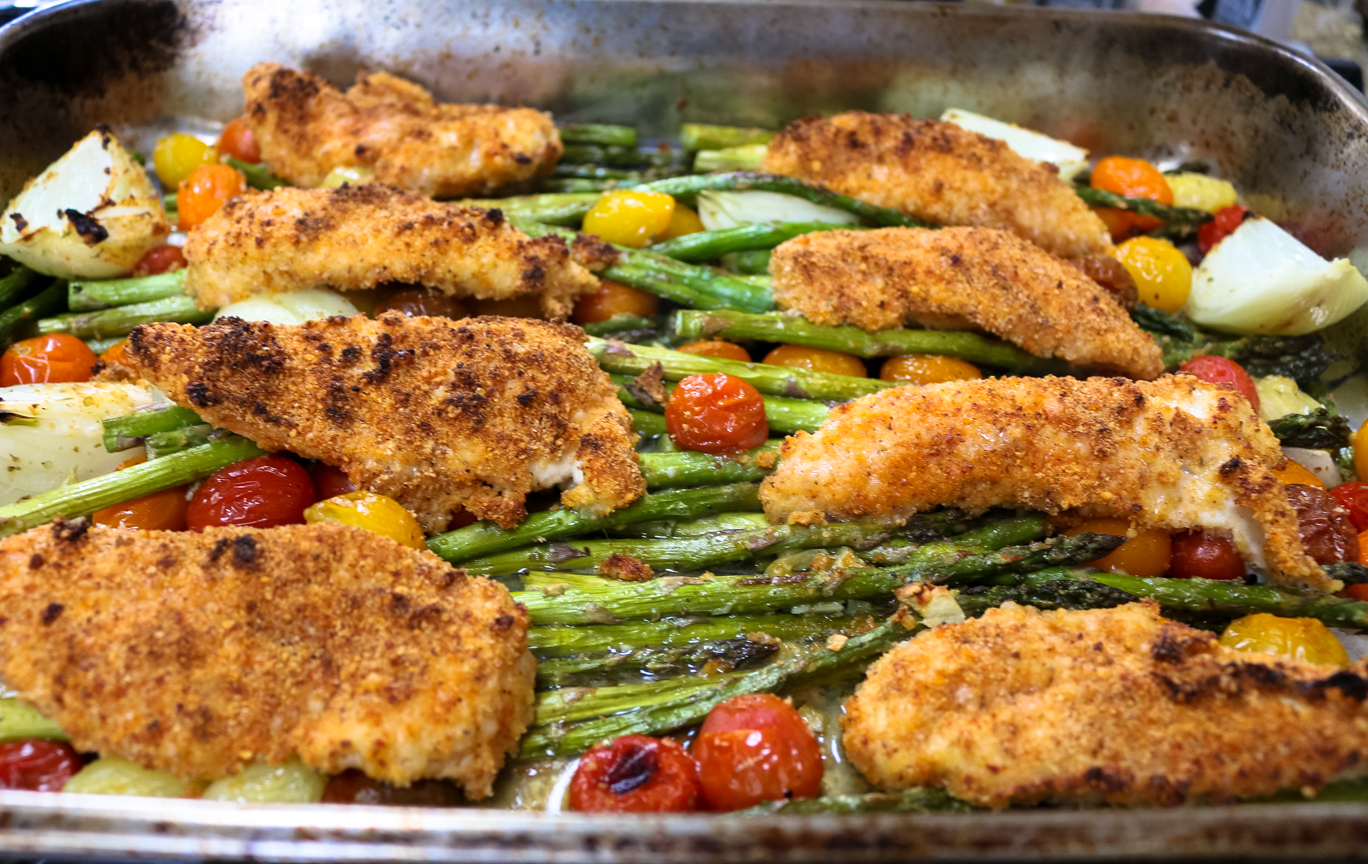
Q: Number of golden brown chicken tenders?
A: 8